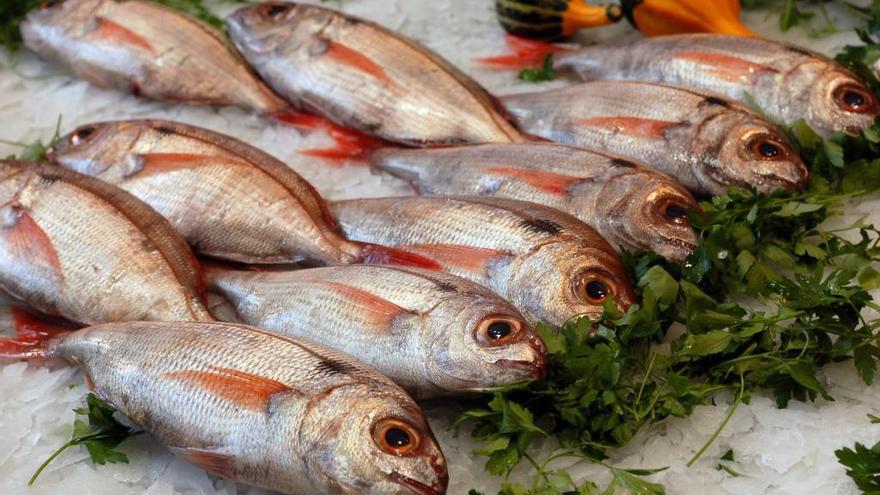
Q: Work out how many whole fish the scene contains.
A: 10